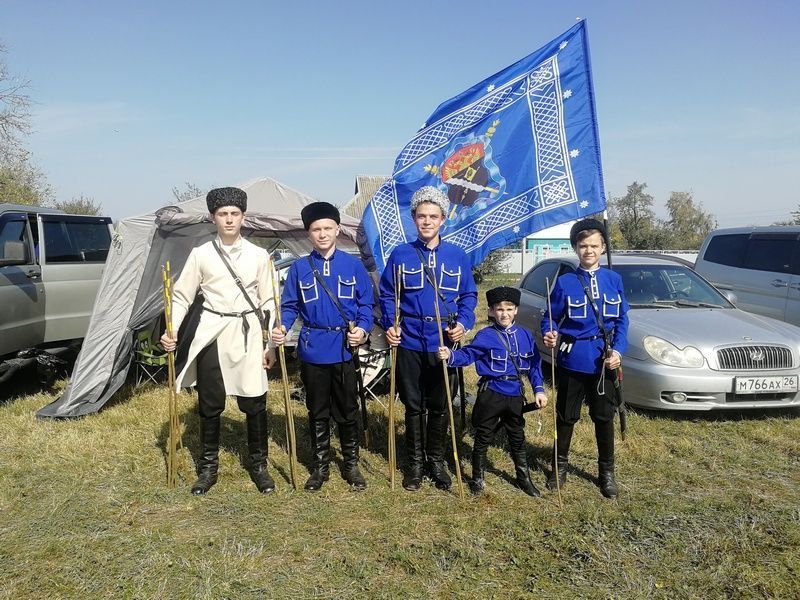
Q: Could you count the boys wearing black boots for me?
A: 5